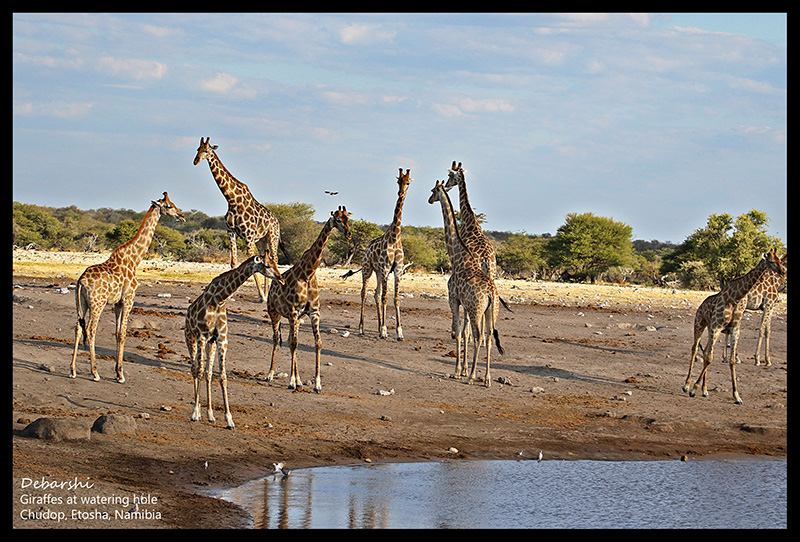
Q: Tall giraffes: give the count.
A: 9